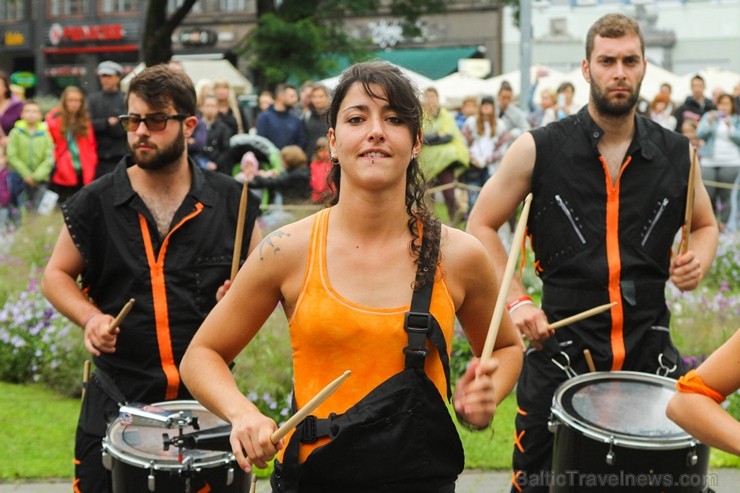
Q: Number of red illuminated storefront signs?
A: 1